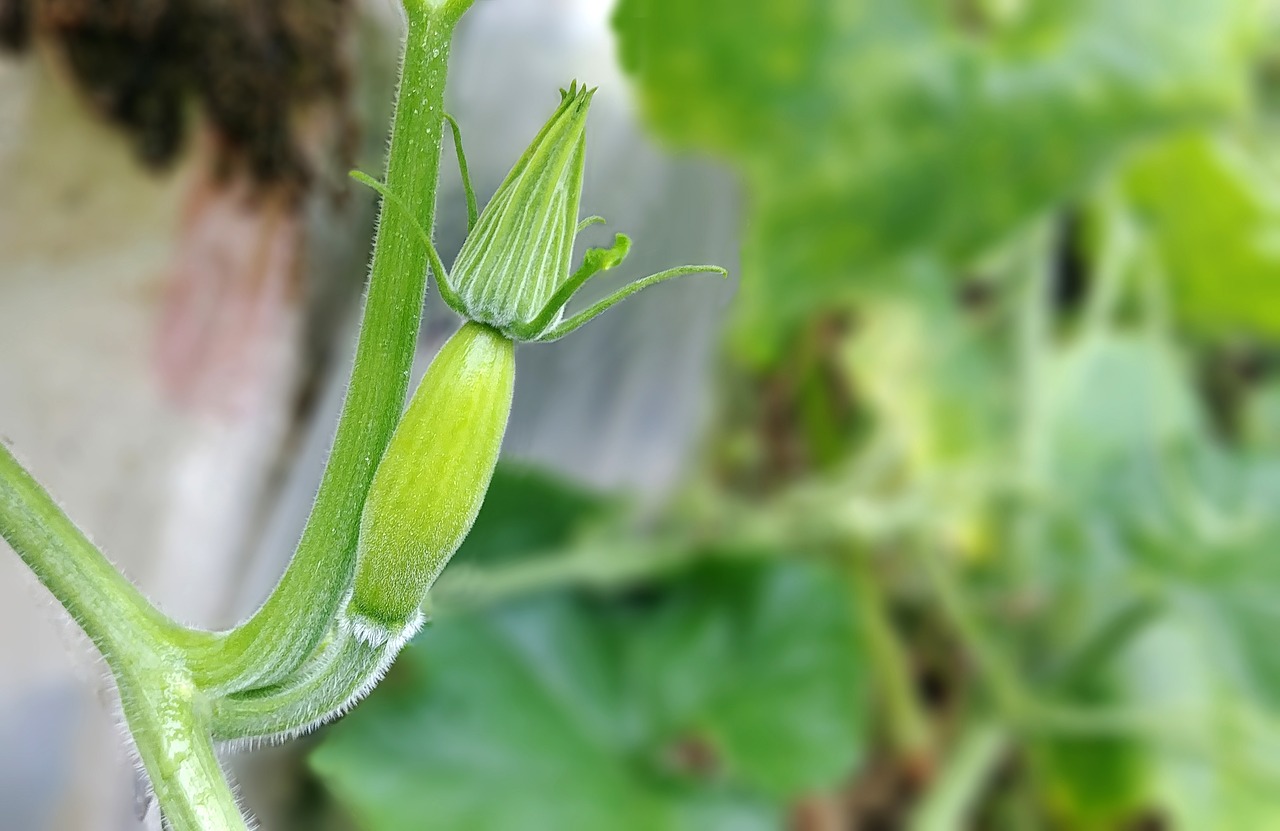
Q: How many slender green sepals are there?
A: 5